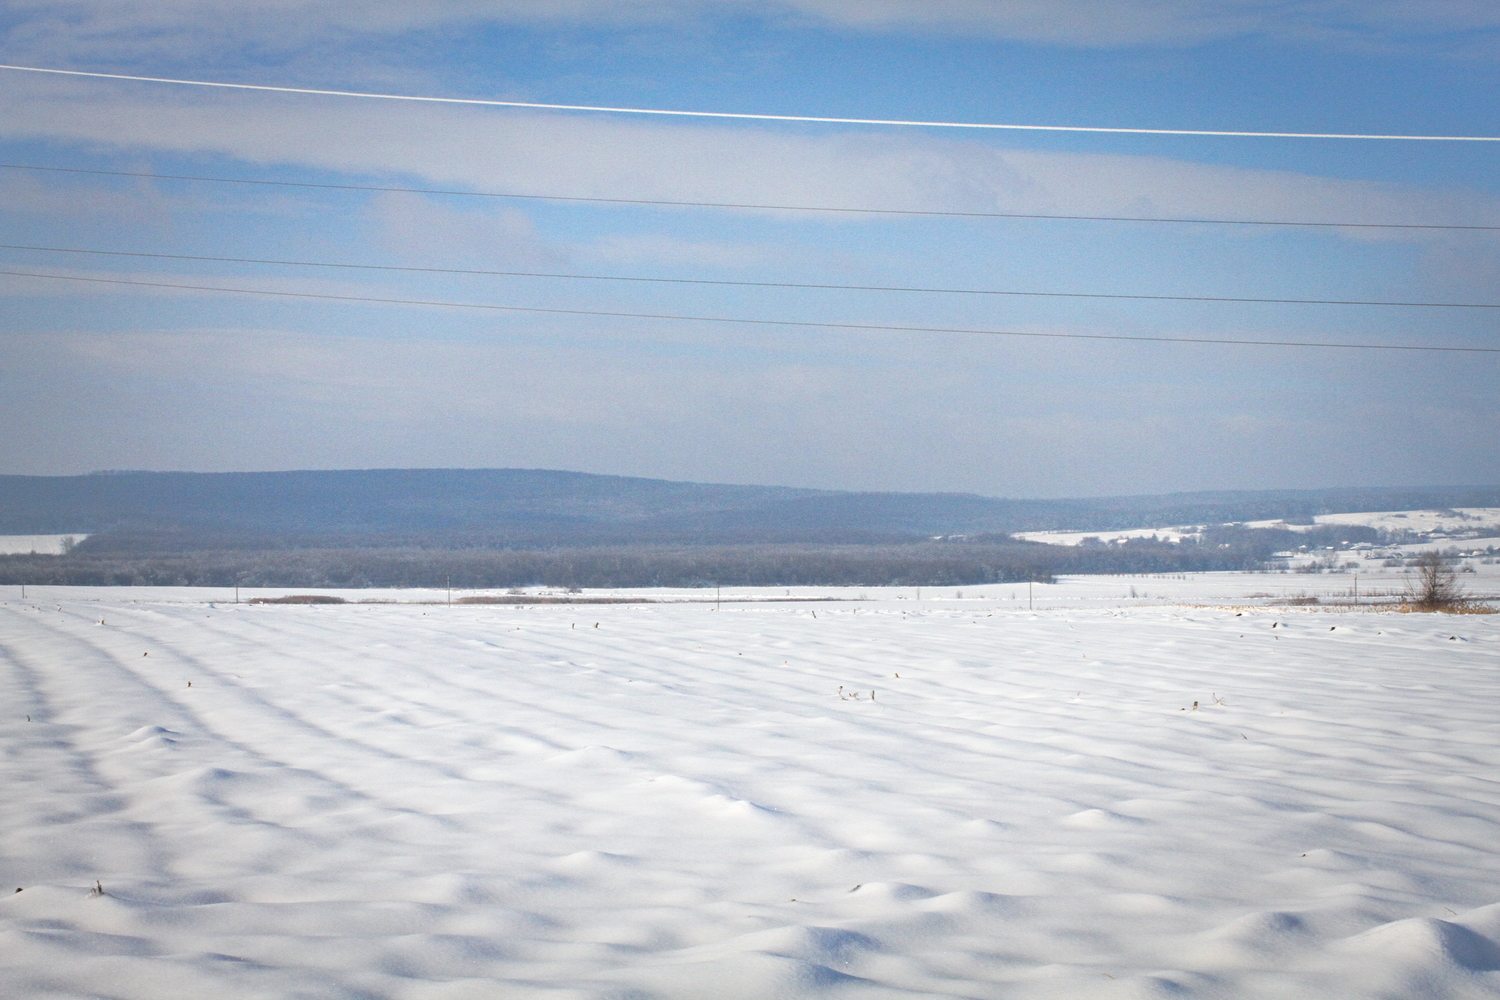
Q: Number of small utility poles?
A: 6